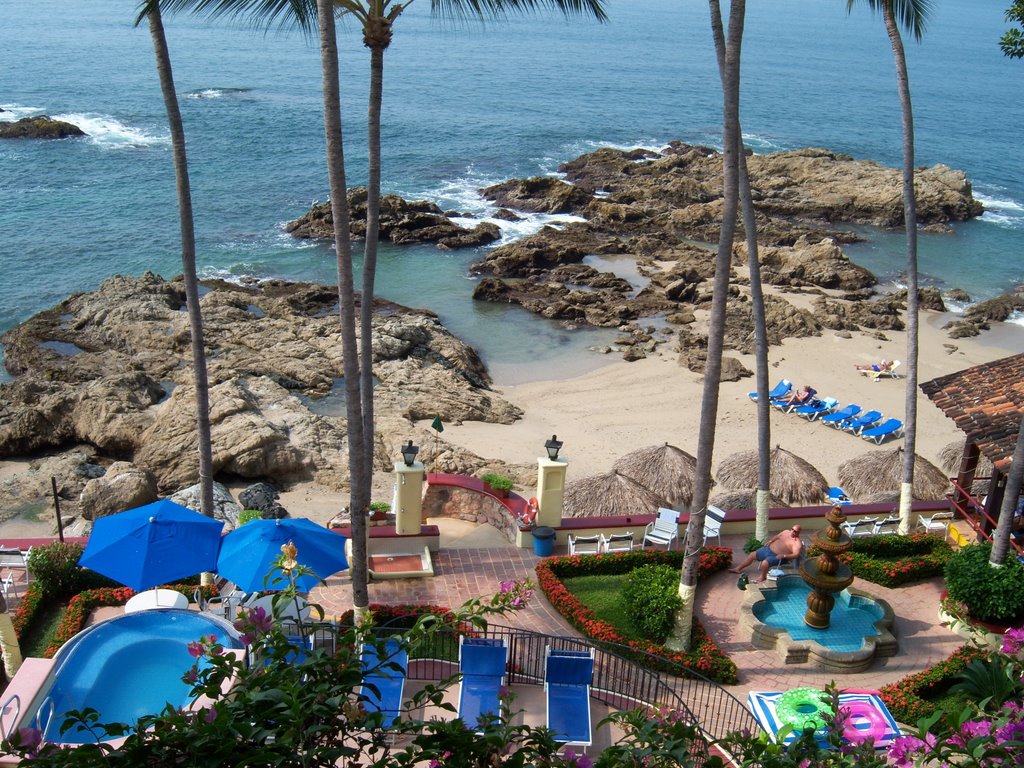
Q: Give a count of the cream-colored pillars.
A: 2